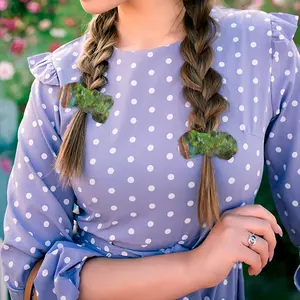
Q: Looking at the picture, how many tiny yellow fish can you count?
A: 0